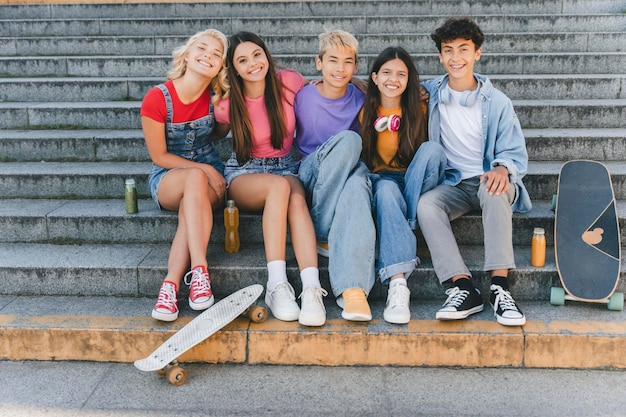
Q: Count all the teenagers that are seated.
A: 5